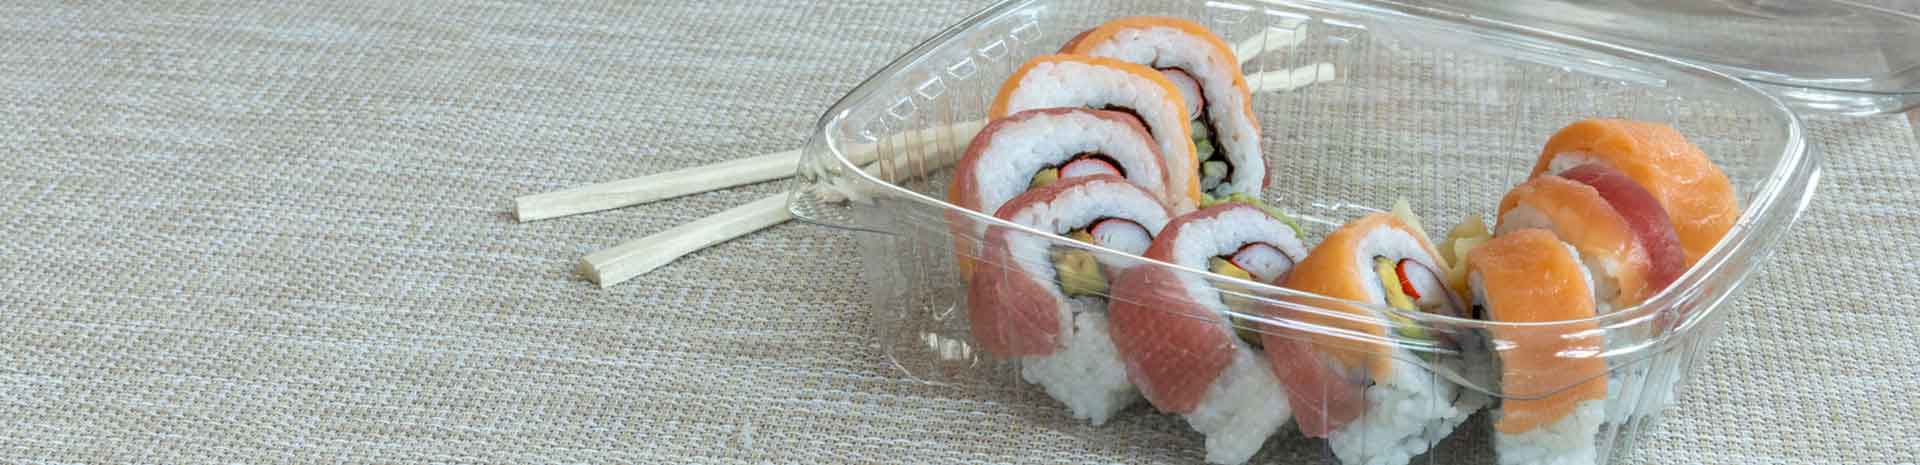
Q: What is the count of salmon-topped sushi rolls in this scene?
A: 6